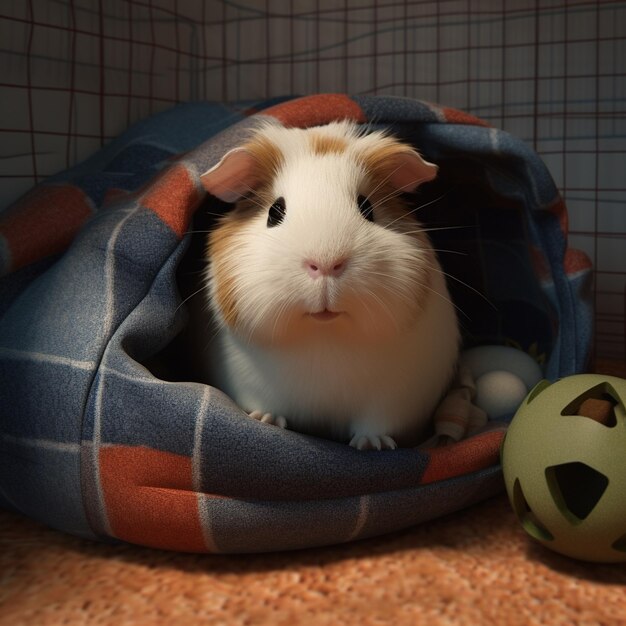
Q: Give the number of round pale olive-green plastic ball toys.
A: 1